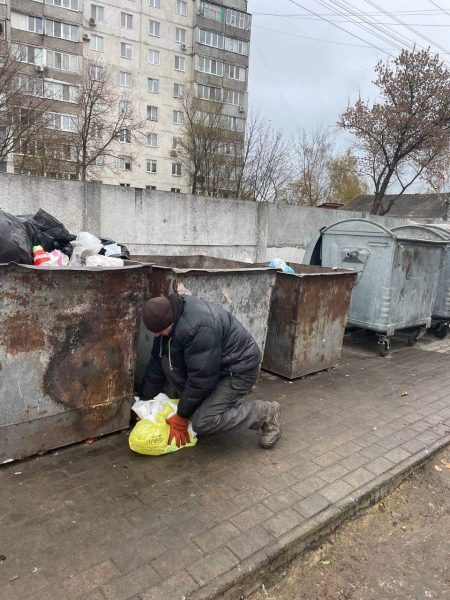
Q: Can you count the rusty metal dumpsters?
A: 3